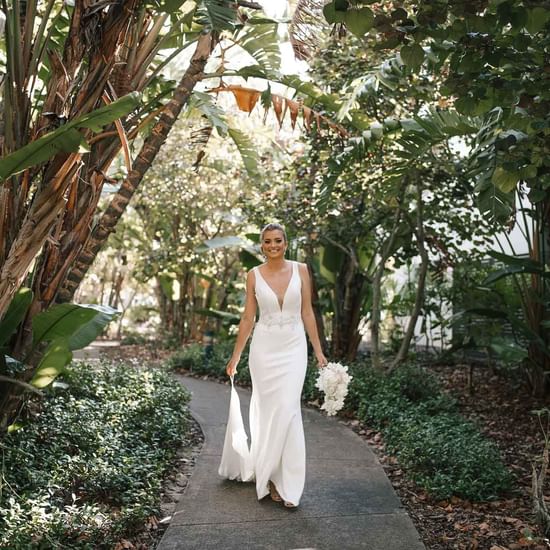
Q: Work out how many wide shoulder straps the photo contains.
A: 2